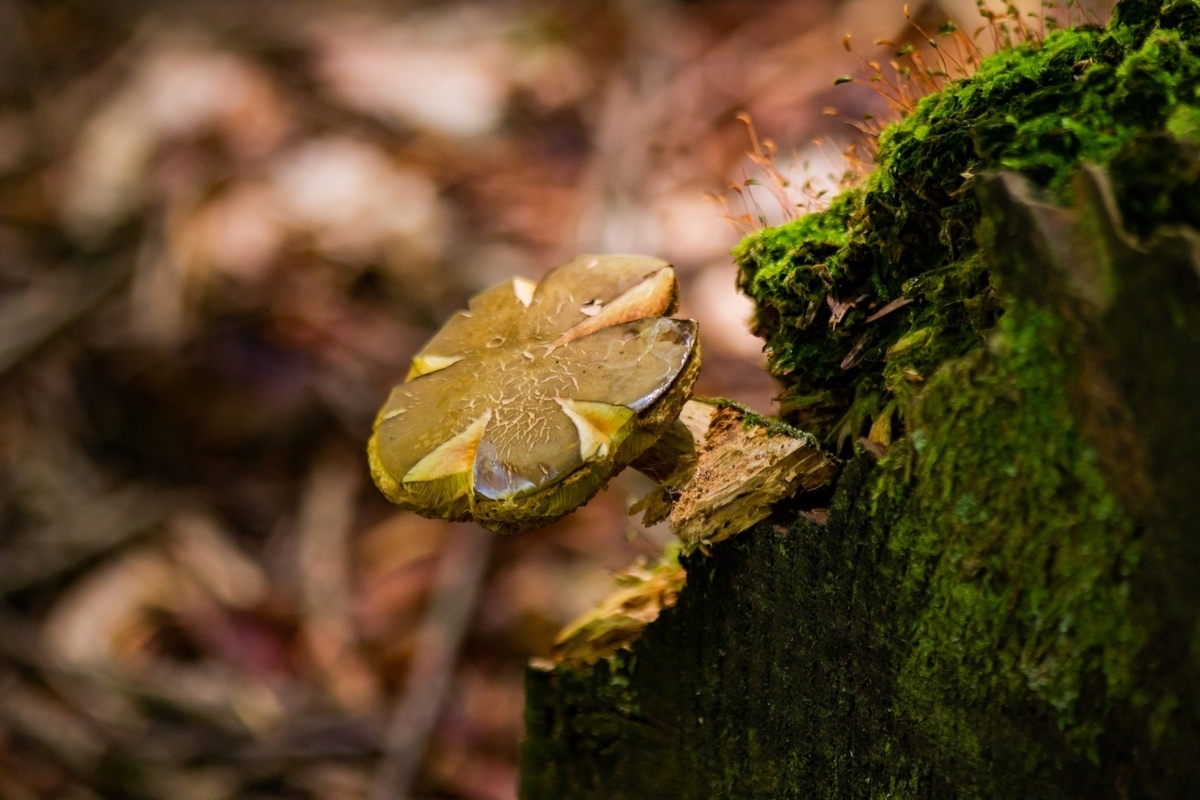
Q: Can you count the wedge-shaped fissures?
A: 5